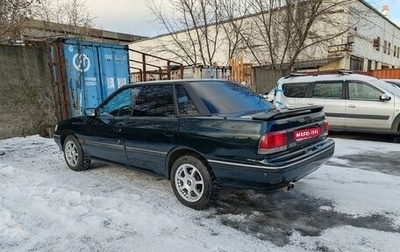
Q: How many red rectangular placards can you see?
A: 1